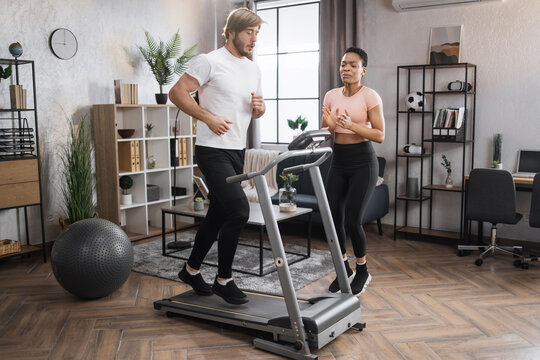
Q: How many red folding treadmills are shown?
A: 0